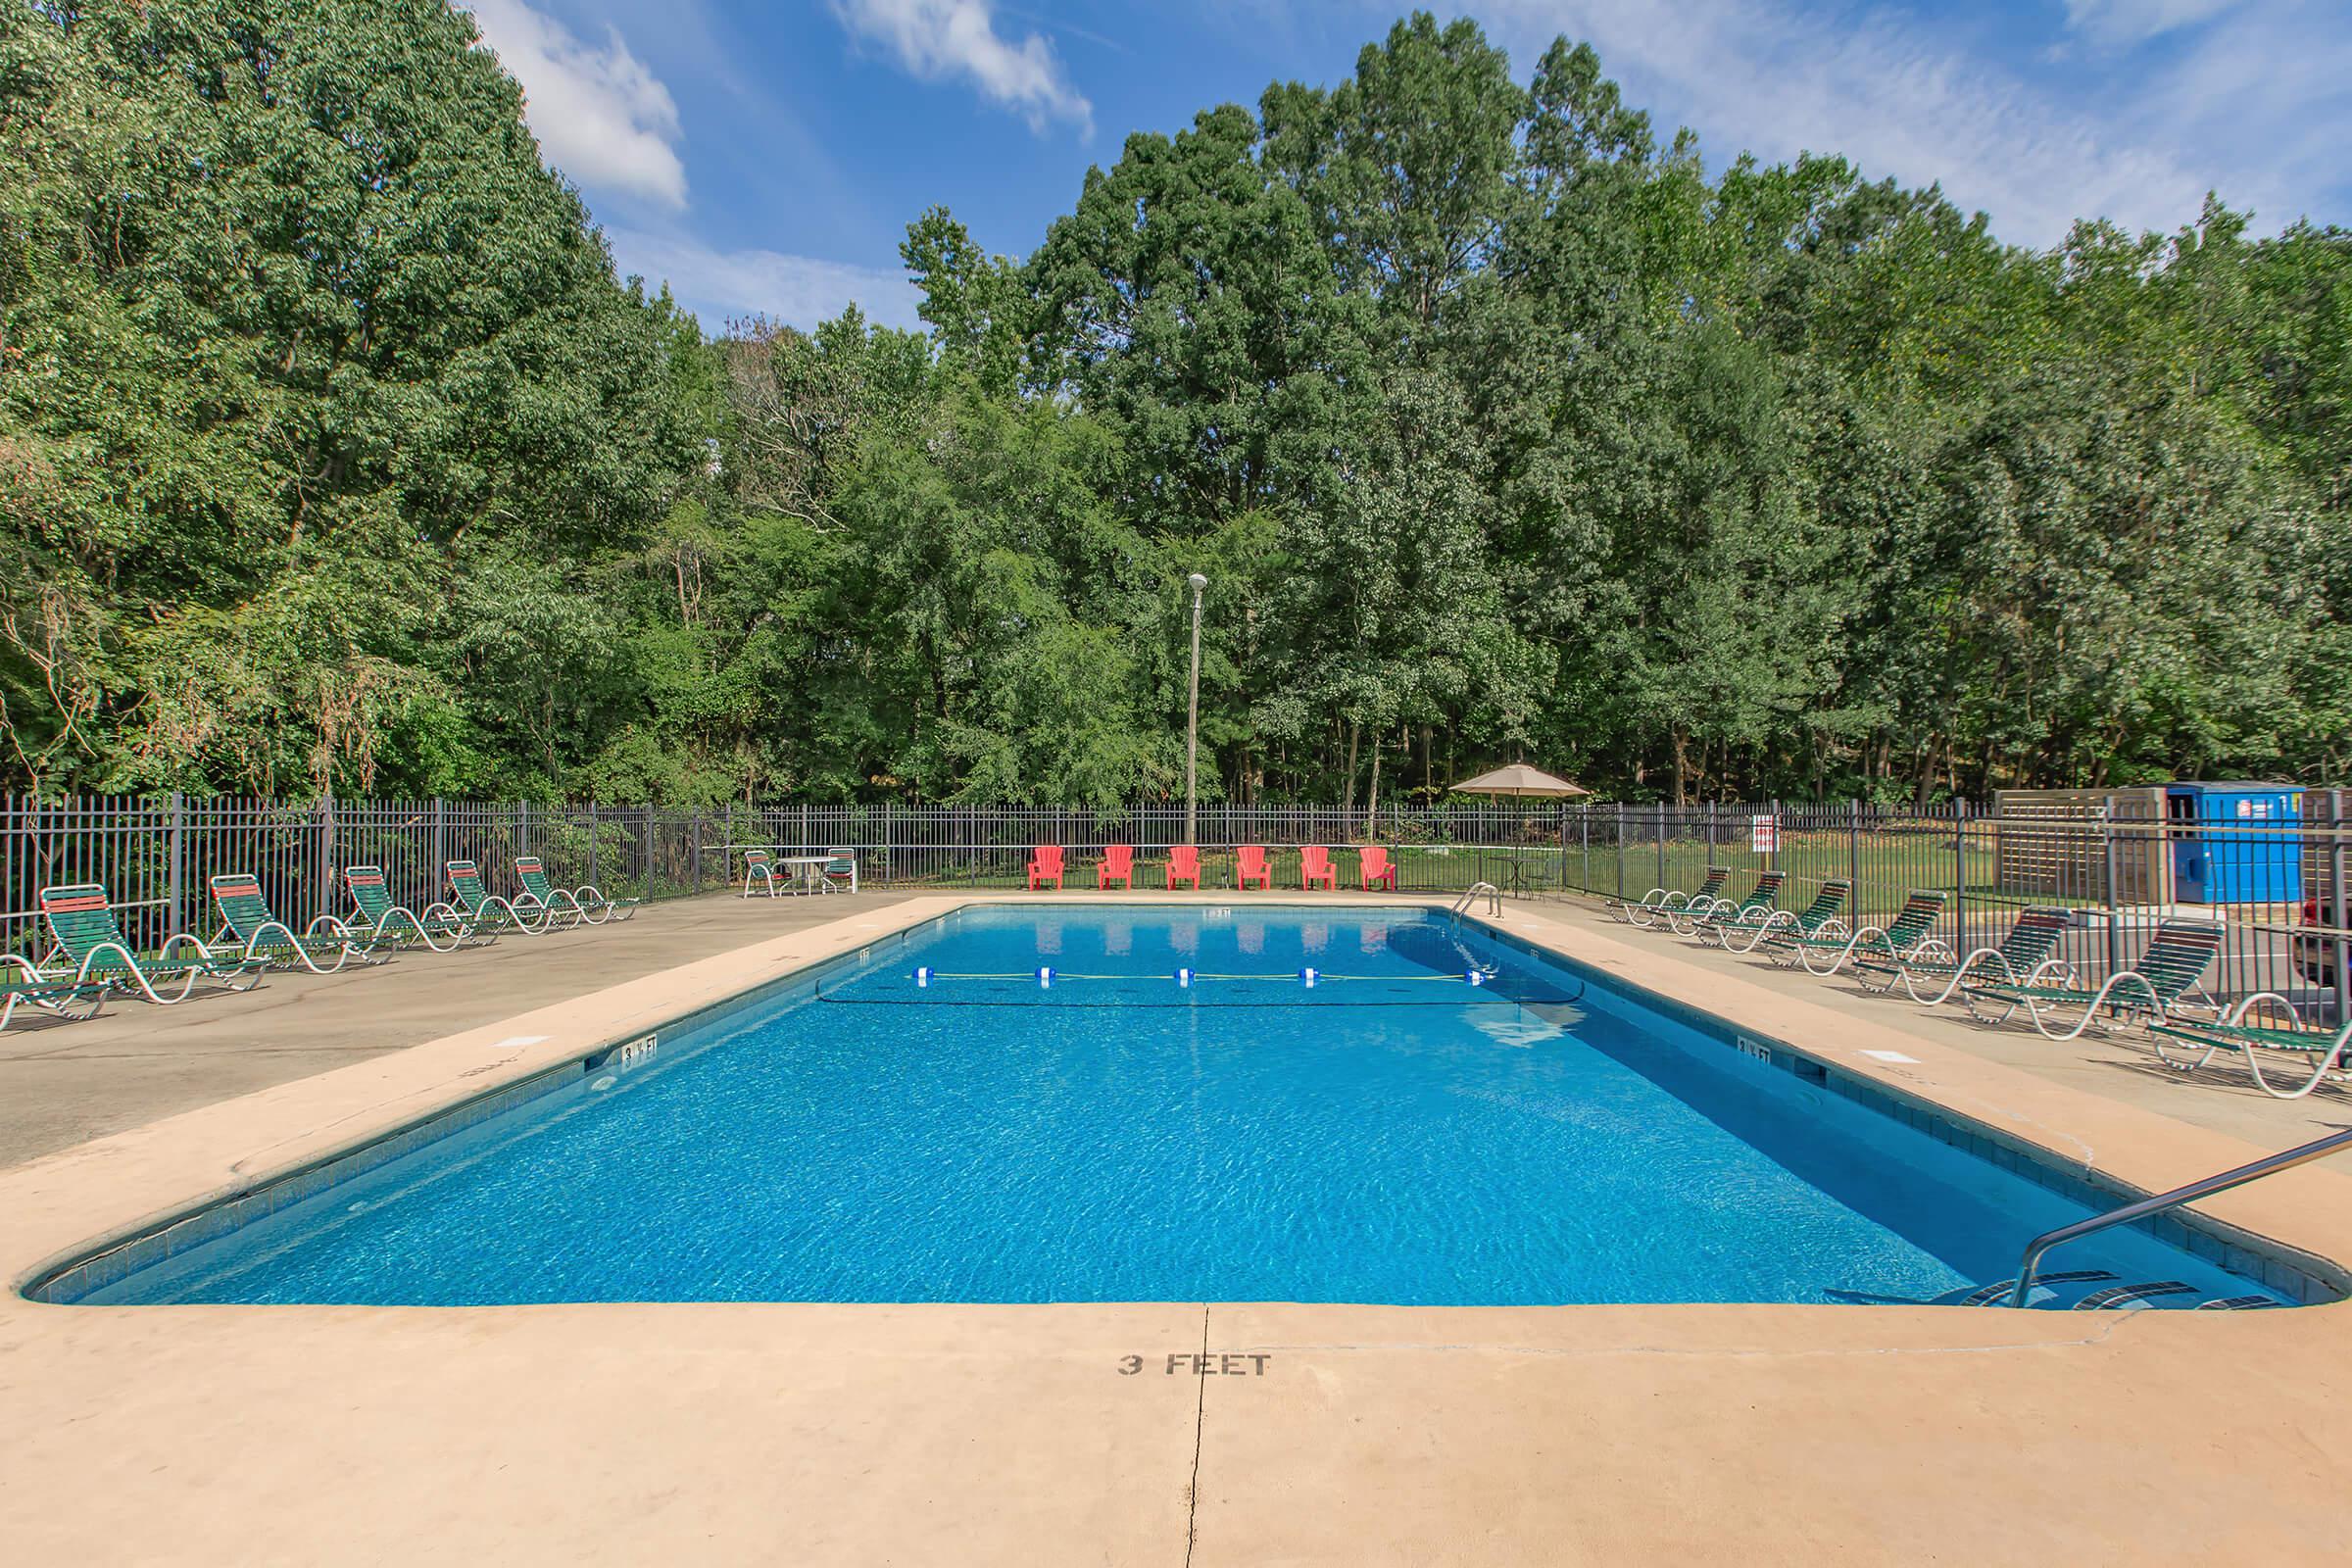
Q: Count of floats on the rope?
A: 5